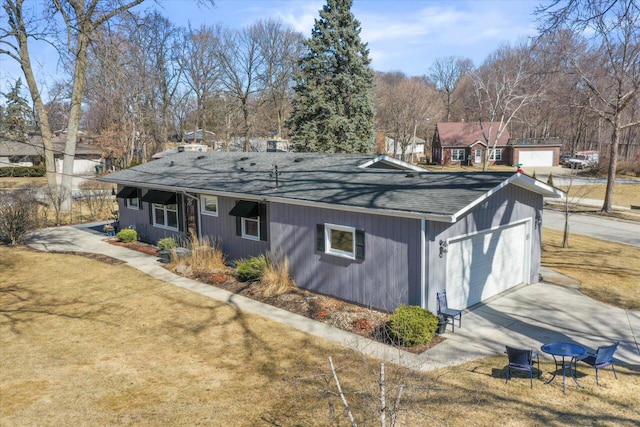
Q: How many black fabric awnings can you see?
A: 3